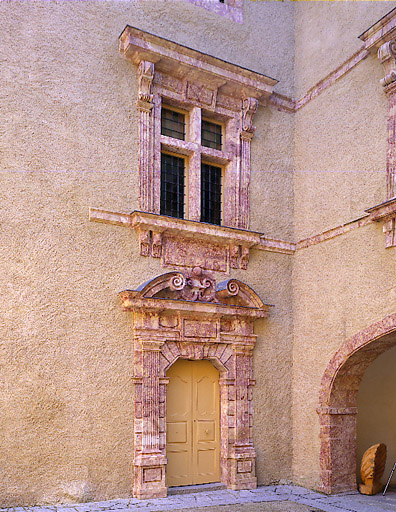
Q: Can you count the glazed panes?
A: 4